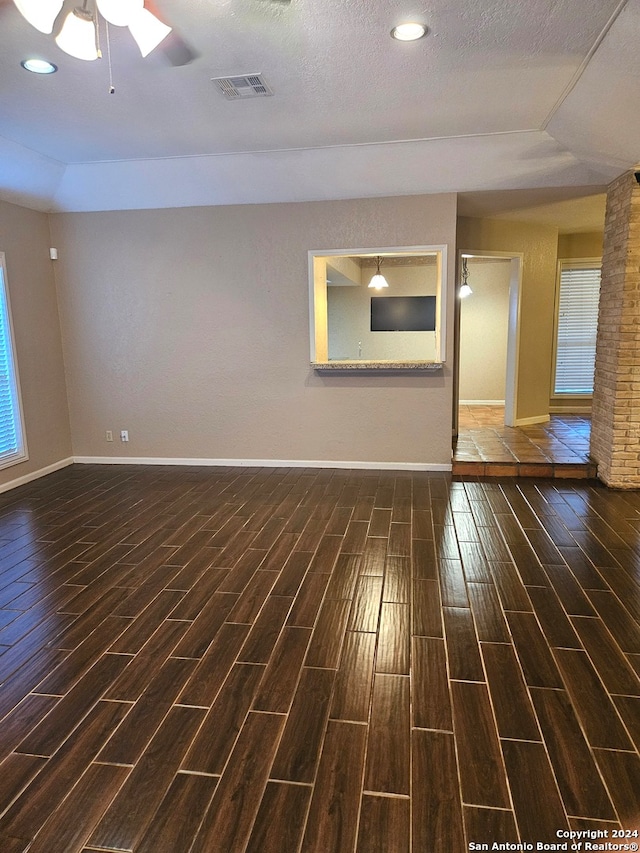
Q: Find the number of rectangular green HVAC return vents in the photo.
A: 0